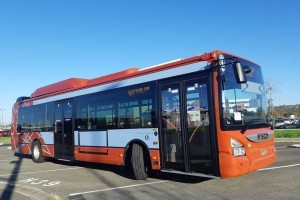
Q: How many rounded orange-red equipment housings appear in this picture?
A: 2